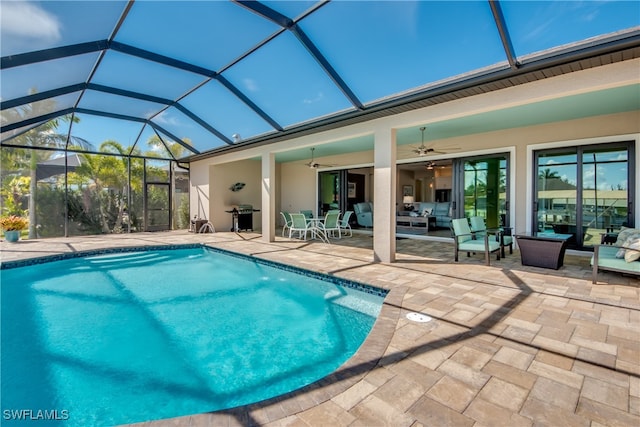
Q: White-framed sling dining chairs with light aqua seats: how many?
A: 6